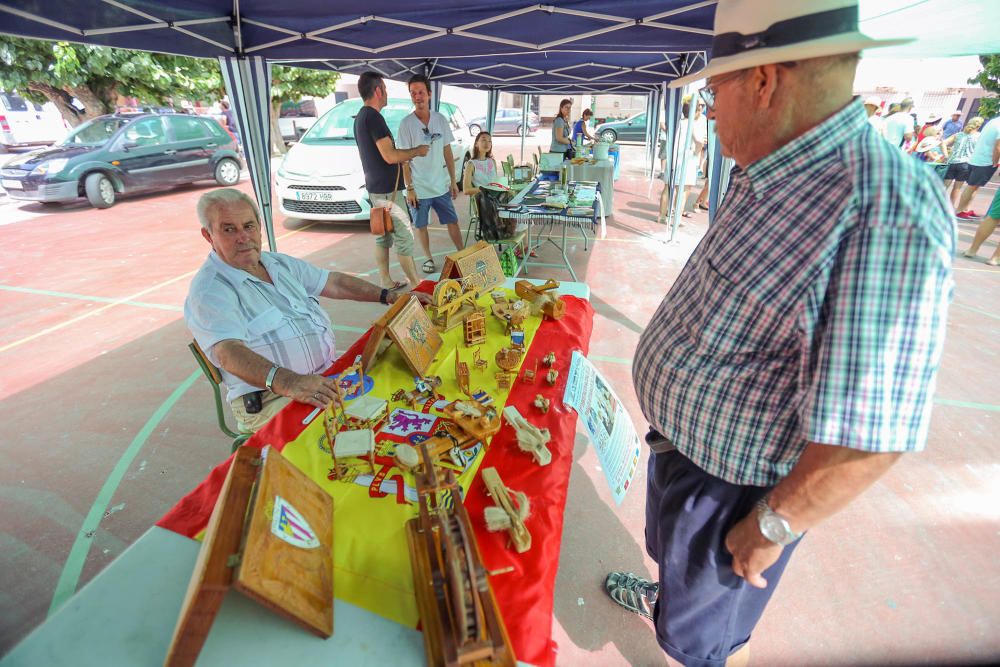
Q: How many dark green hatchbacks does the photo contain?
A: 1